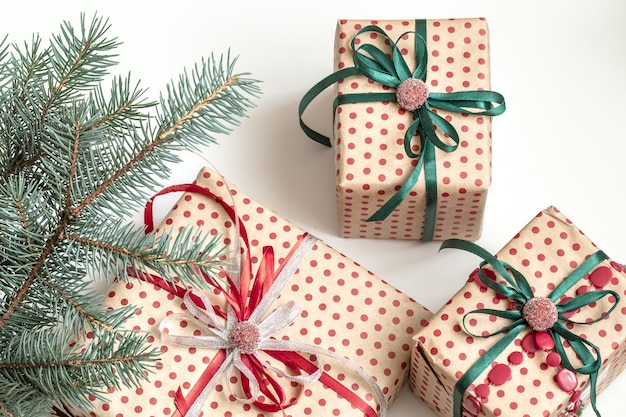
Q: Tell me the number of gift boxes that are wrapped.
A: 3